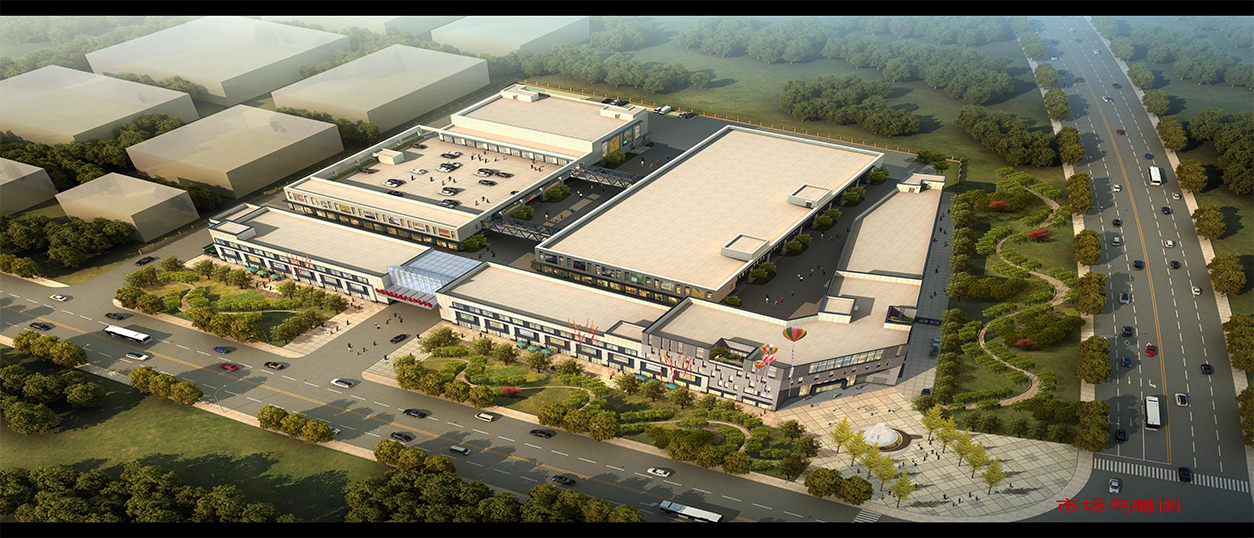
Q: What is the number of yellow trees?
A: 10